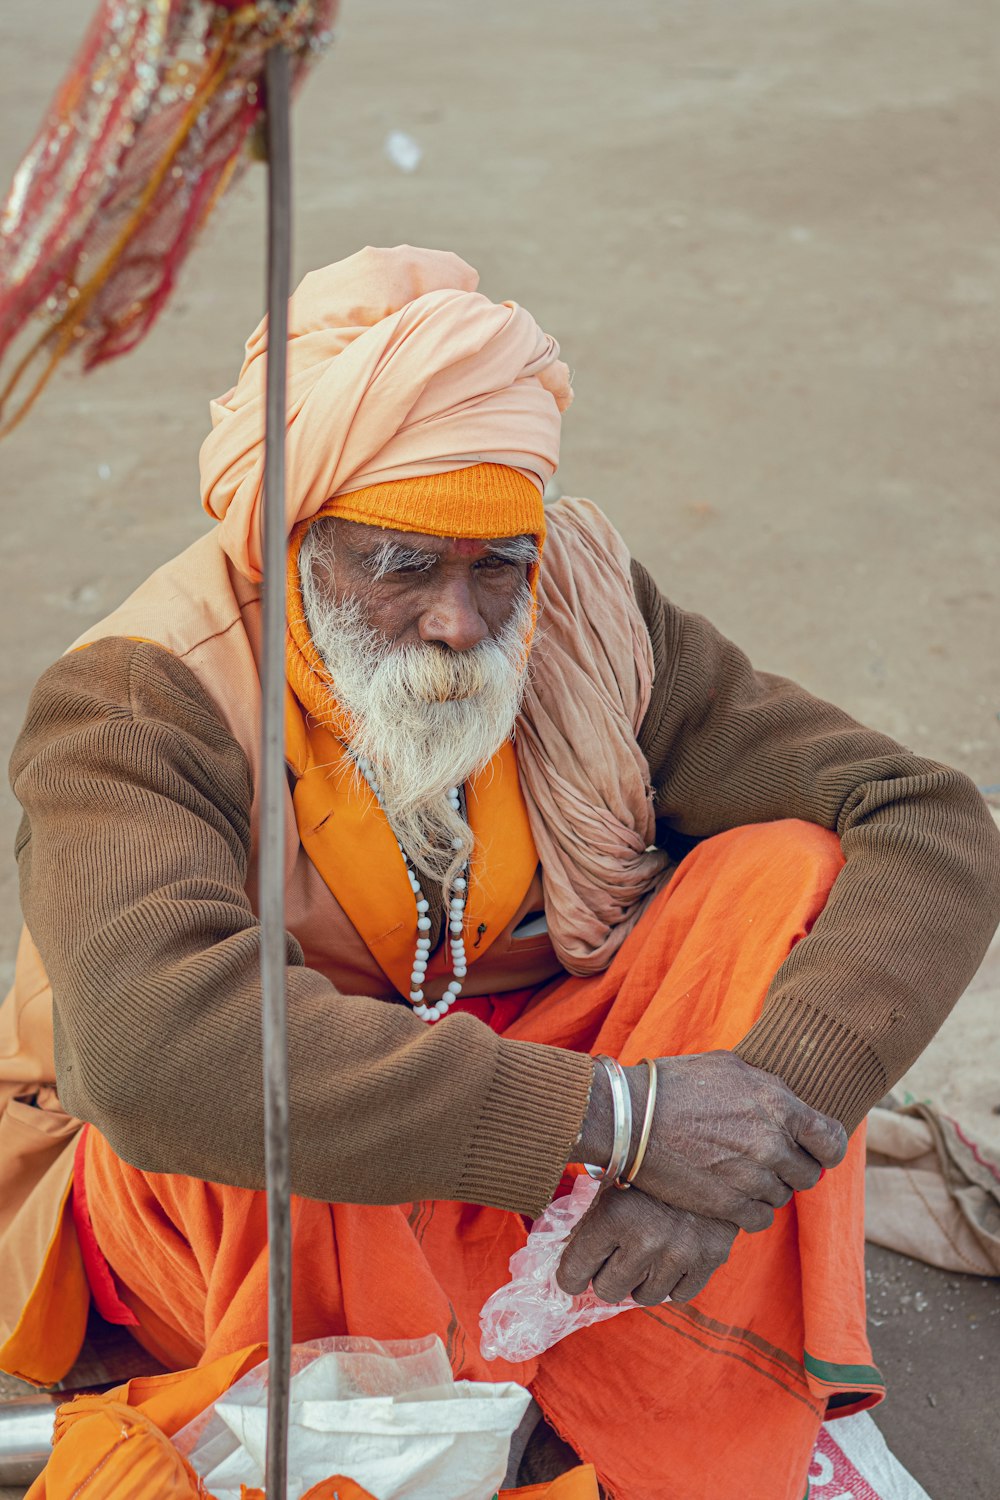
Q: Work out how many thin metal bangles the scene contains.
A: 2